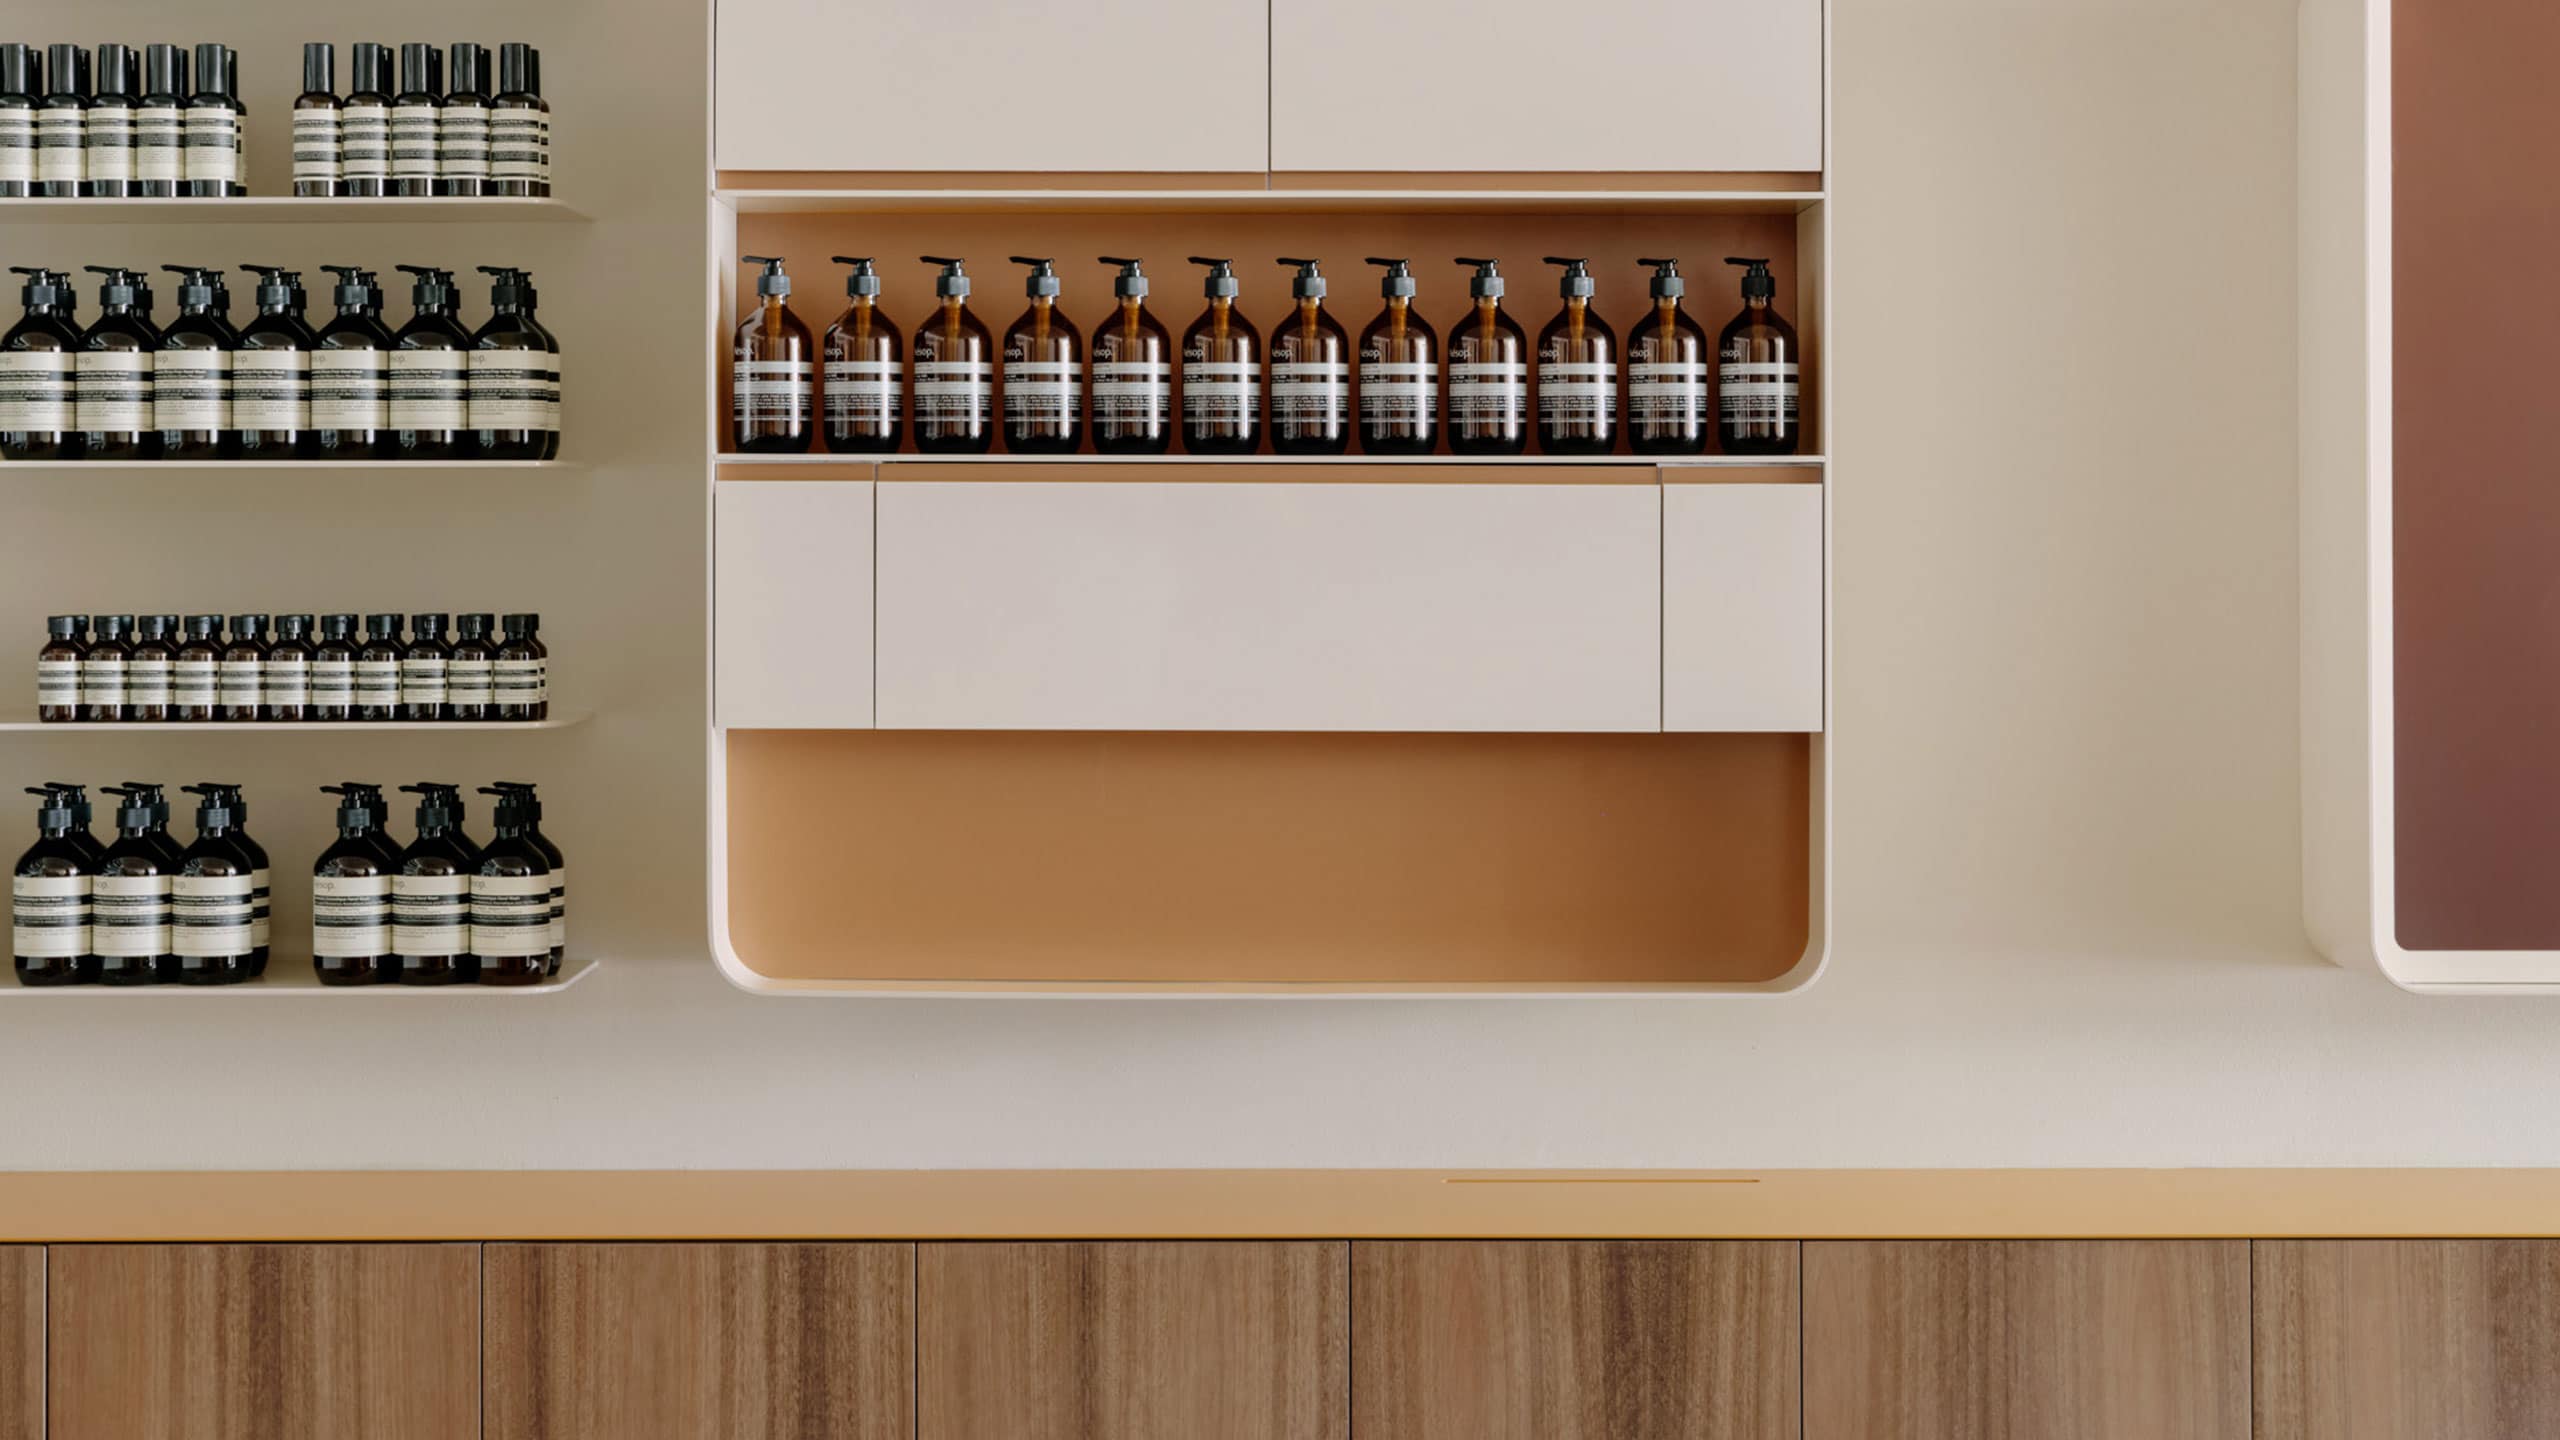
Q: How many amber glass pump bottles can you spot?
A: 12